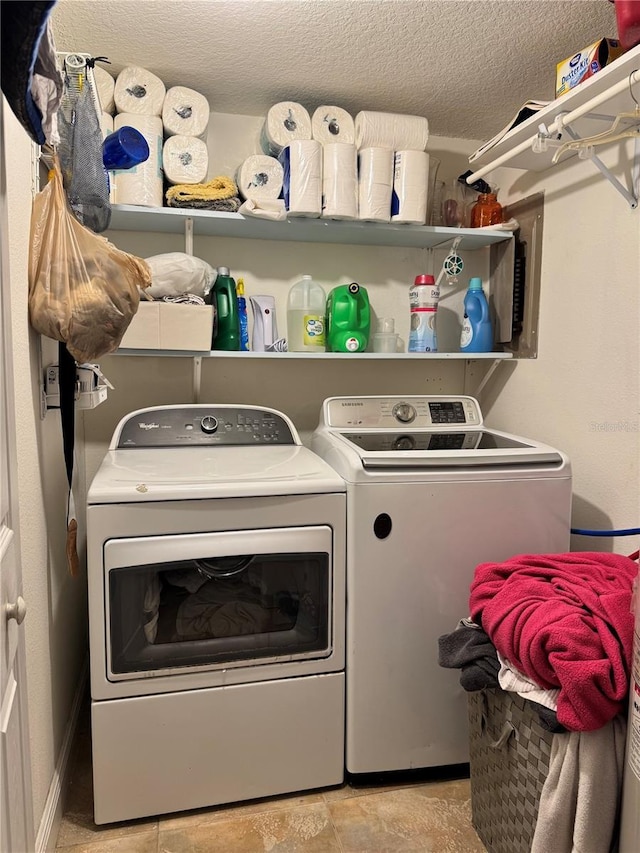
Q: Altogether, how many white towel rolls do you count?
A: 14